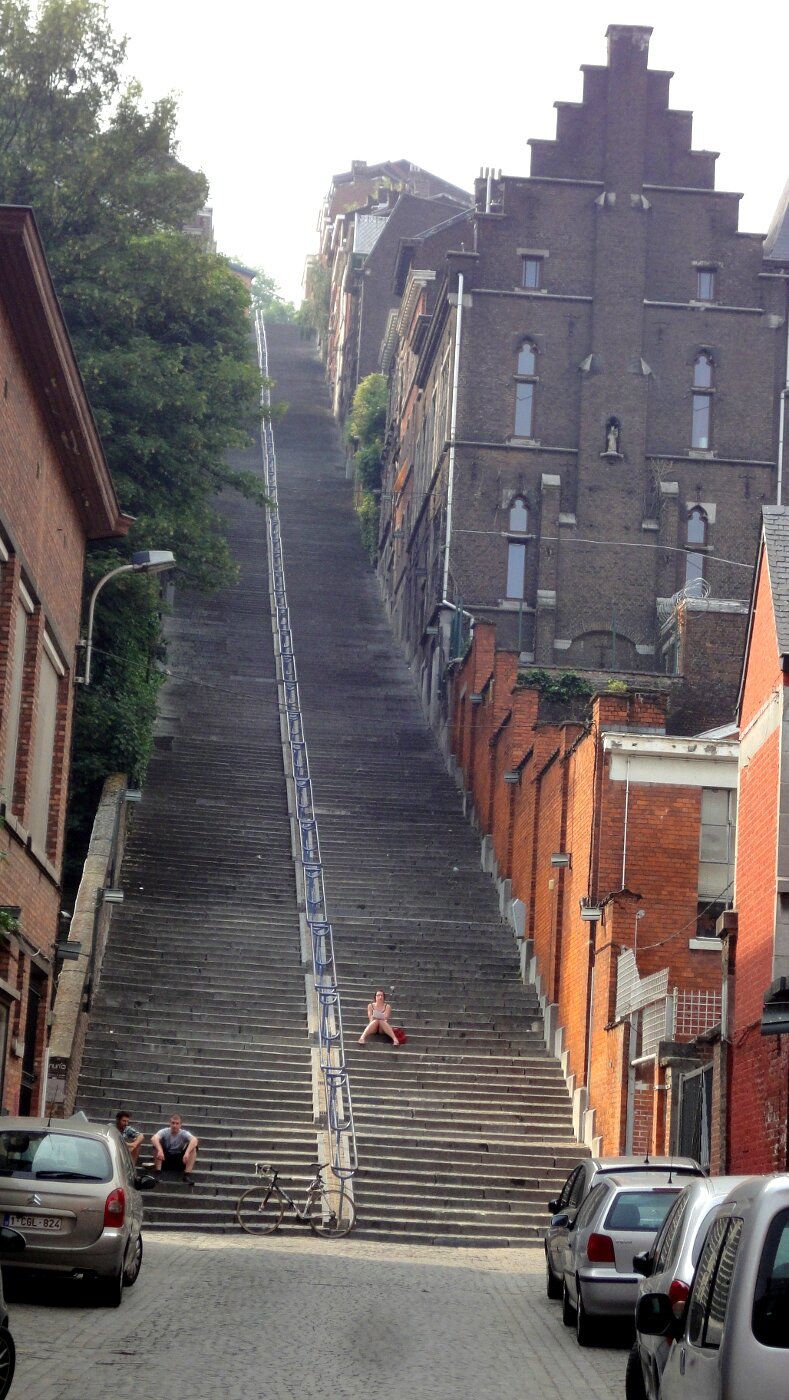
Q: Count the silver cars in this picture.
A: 5